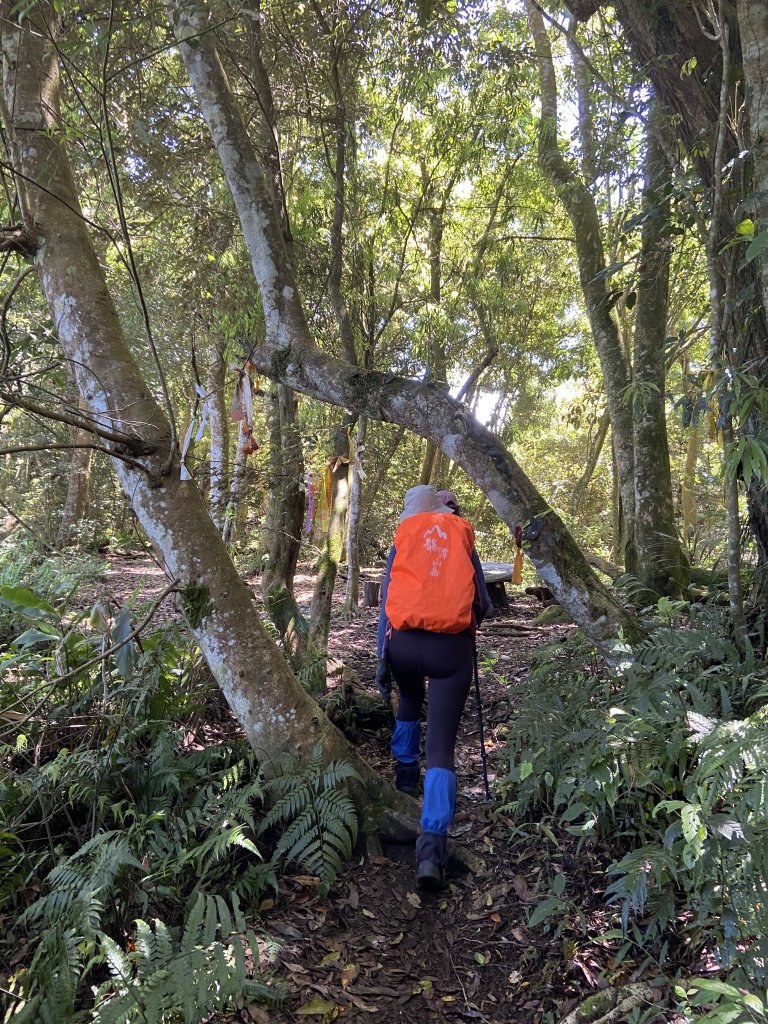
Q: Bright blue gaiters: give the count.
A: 2